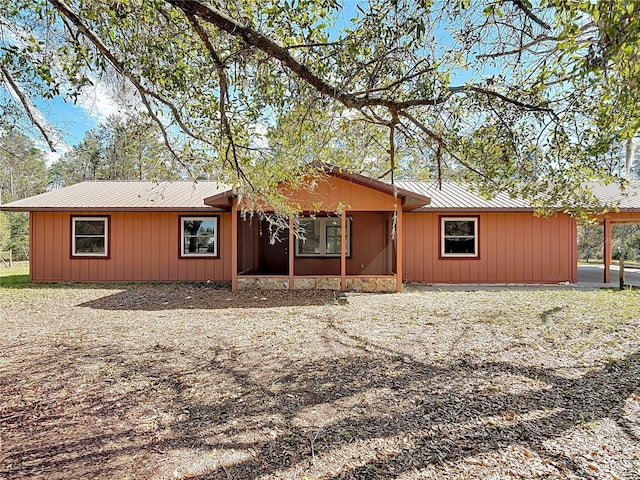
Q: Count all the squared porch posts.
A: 4